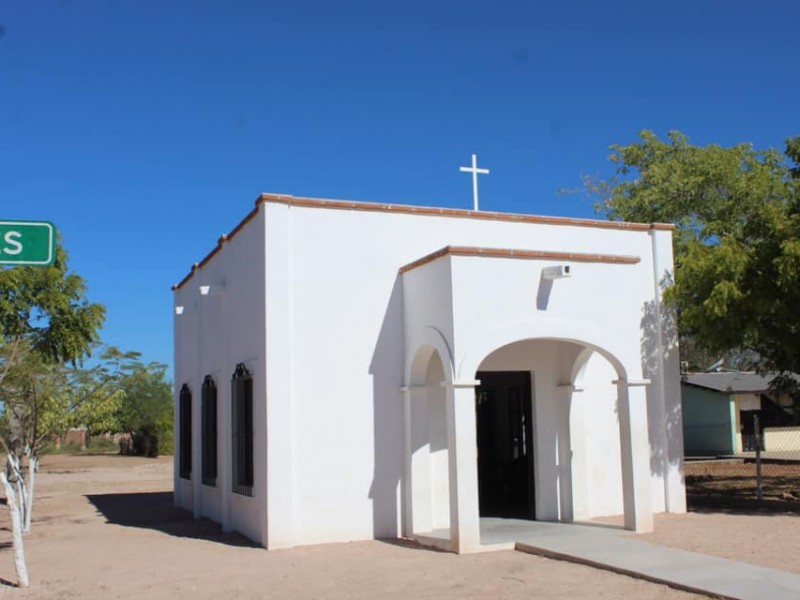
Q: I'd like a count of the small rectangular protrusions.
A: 3